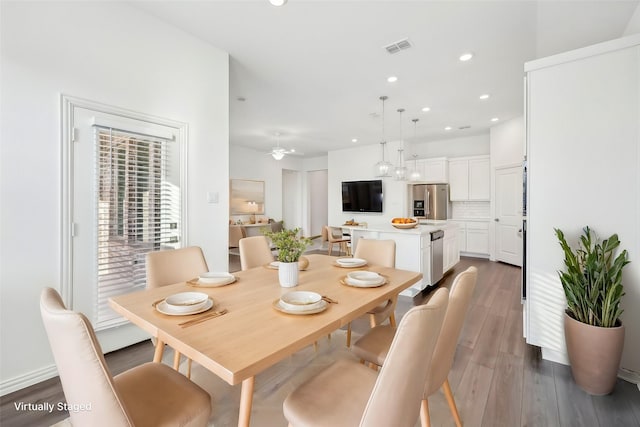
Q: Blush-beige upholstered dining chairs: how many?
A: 6